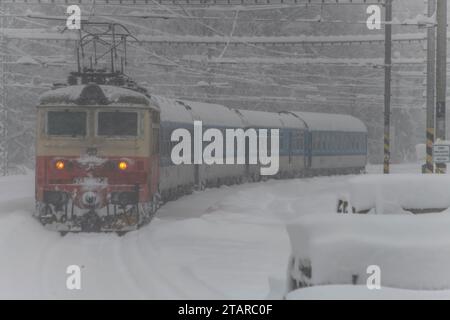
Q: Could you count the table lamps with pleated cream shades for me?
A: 0